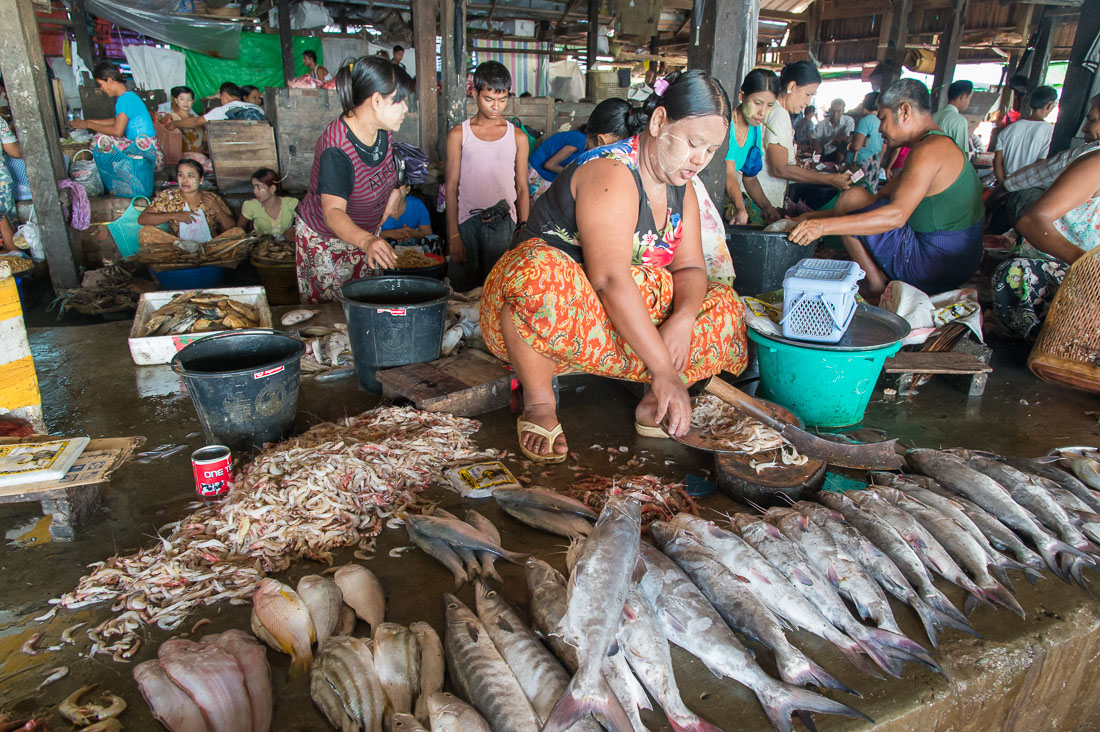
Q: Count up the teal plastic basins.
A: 1